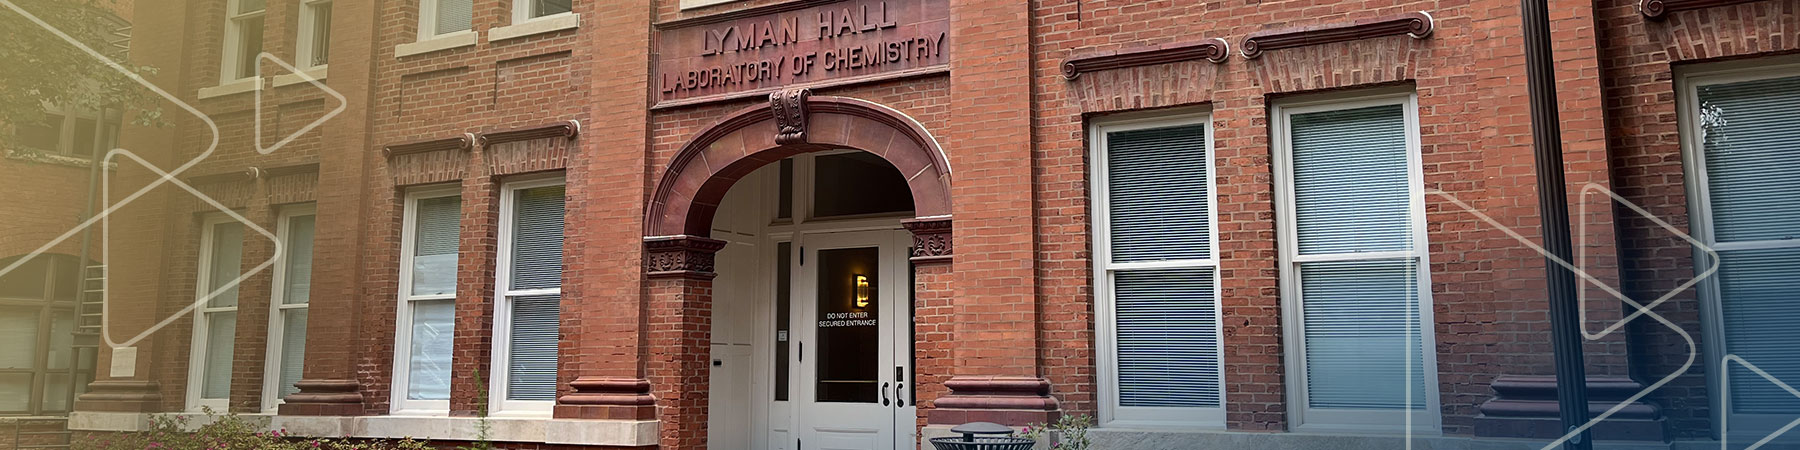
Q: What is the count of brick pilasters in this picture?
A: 5